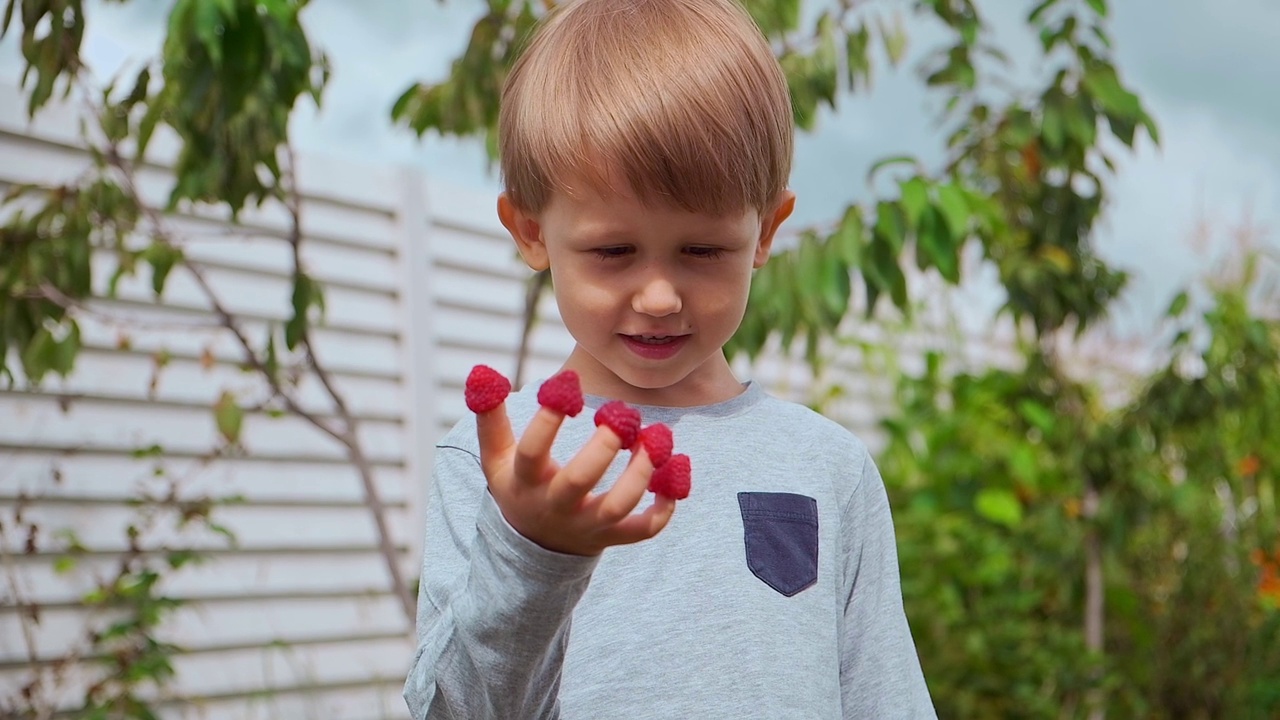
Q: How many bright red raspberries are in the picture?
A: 5